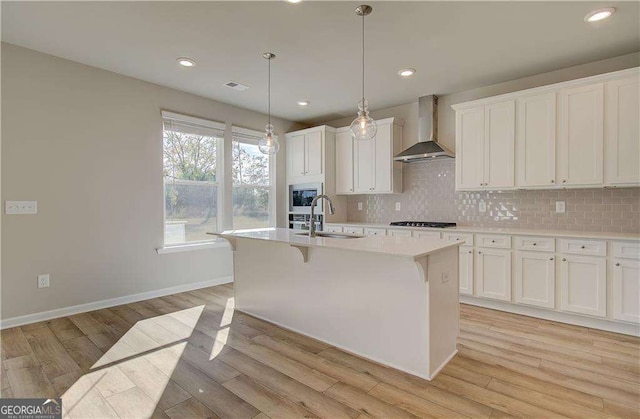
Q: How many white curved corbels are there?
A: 3